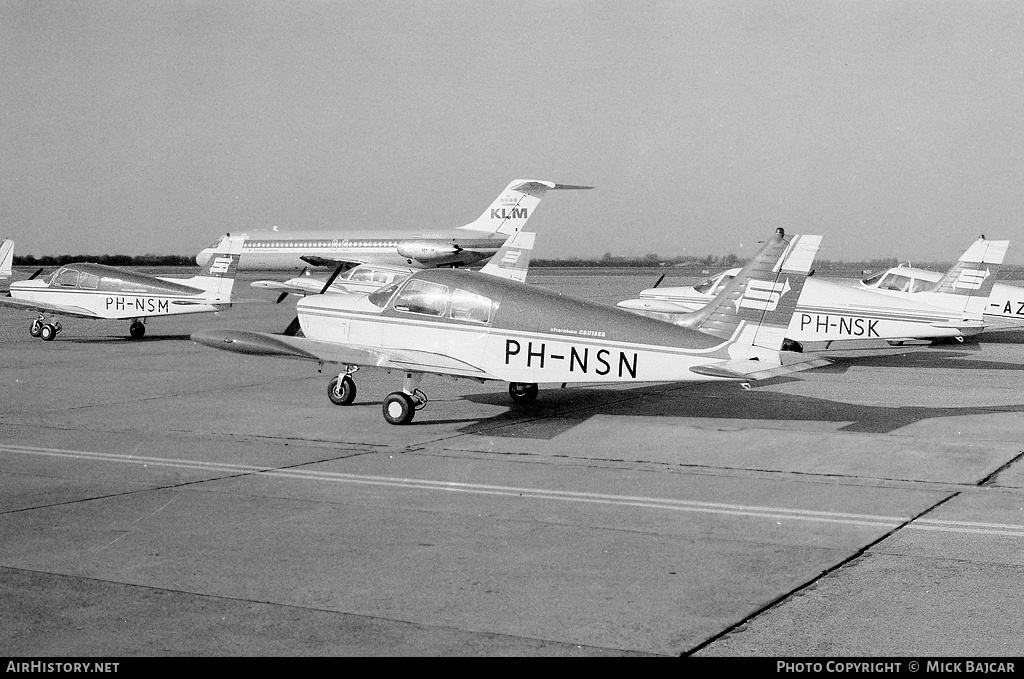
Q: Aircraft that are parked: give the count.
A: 7